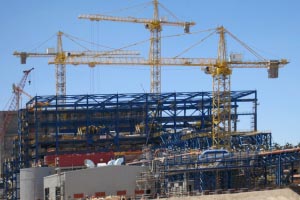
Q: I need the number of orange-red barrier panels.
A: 4